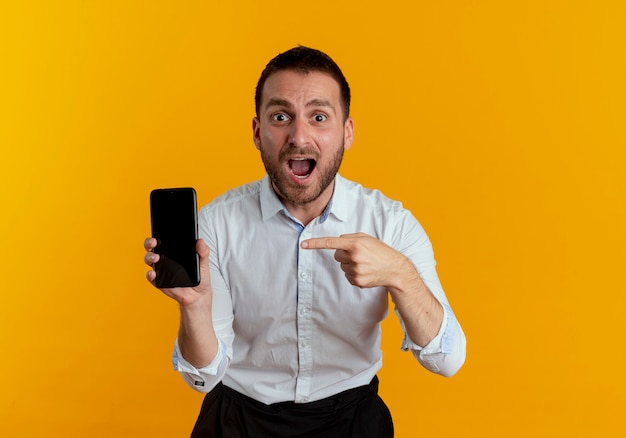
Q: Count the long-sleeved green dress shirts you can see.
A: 0